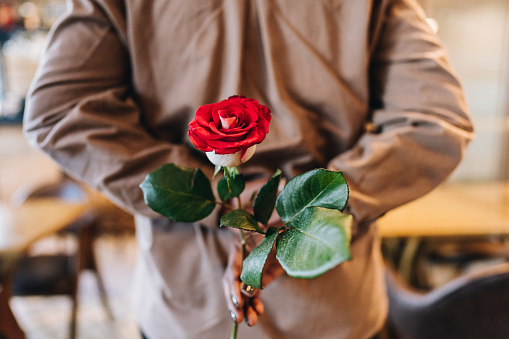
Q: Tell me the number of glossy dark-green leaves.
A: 7